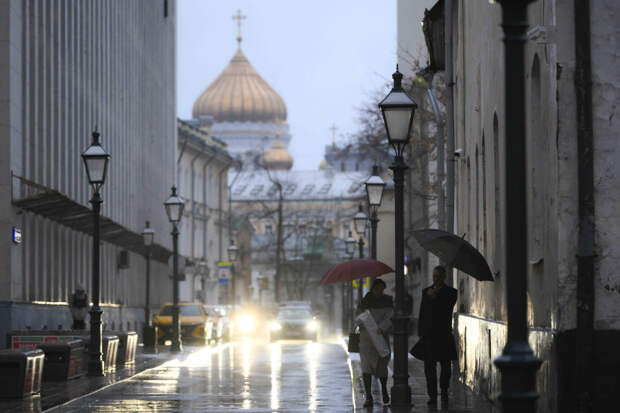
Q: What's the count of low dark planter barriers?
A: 4